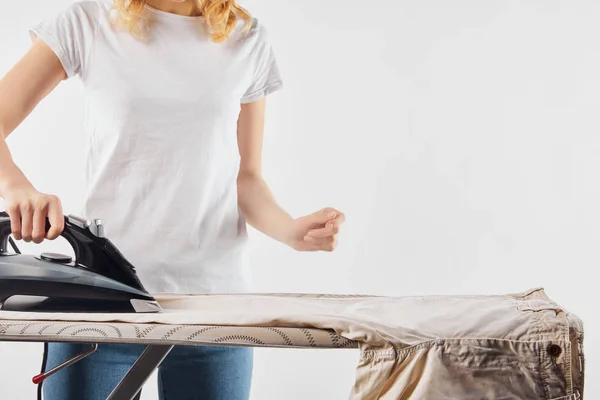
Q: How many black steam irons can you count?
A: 1